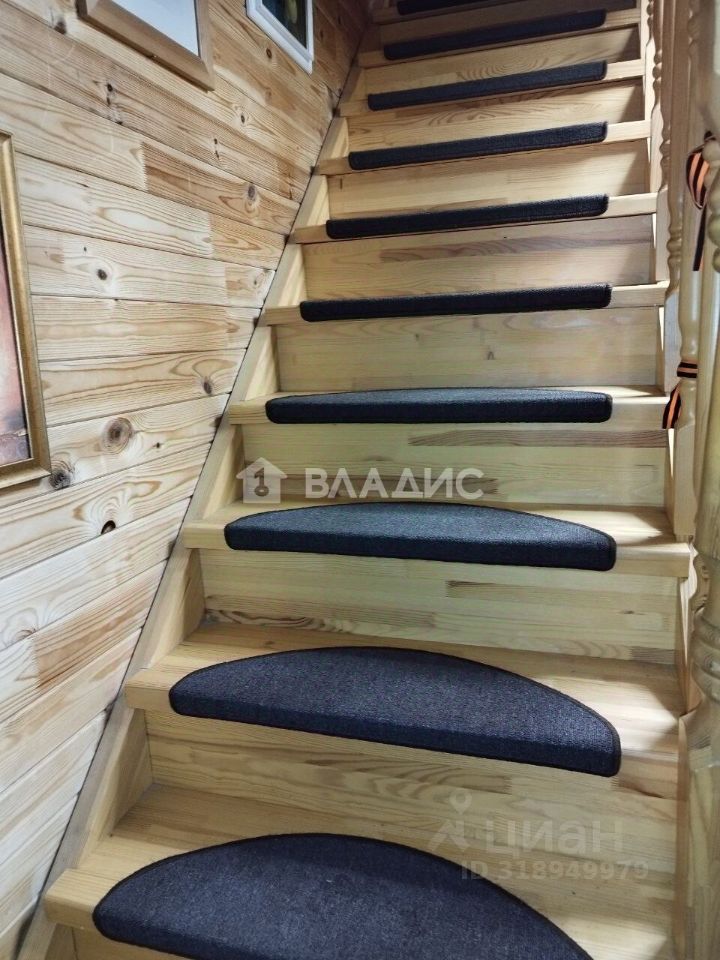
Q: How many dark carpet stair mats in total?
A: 10